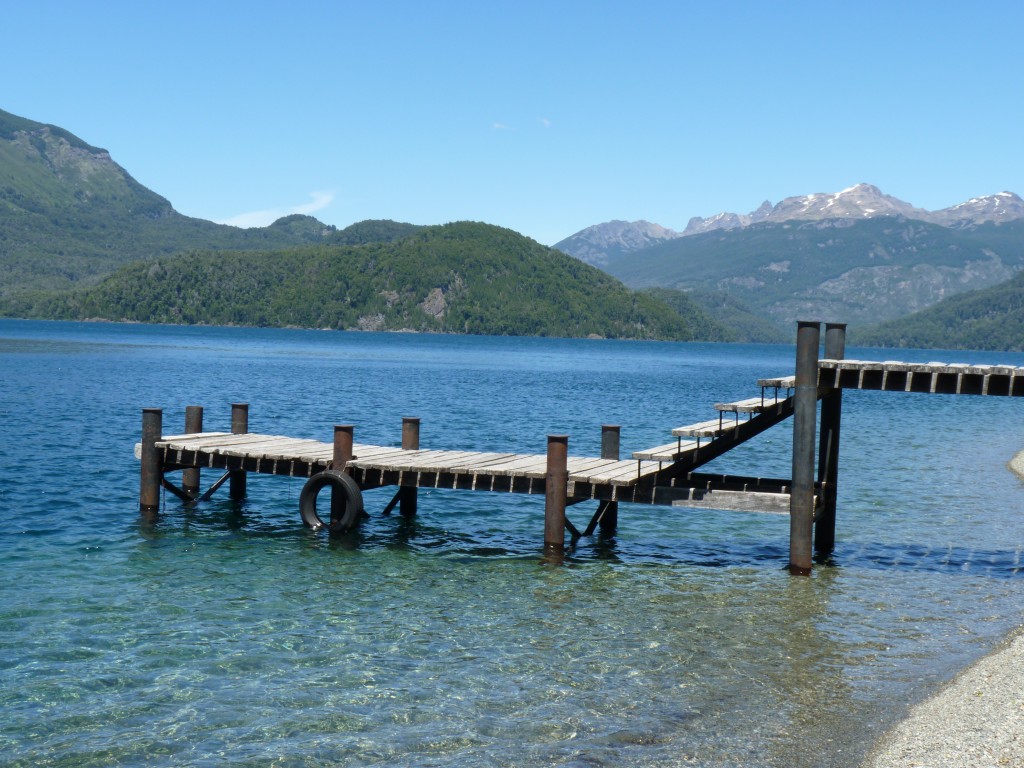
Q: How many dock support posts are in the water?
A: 9